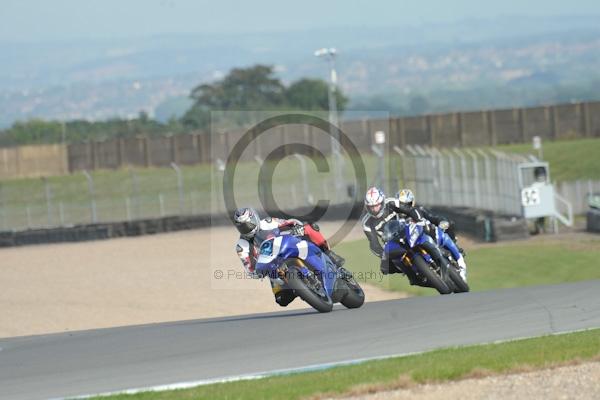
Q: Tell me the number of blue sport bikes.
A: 3